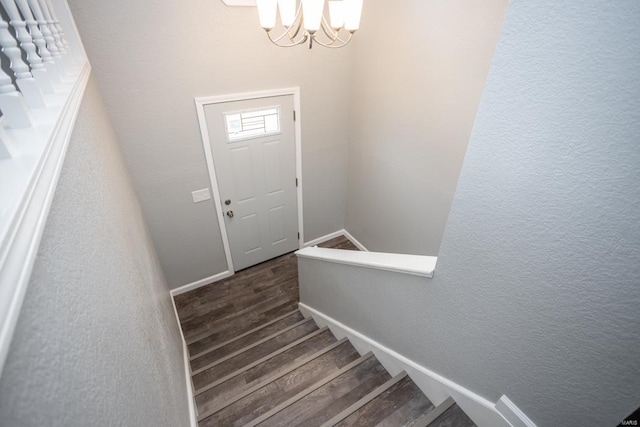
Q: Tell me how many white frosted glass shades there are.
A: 5